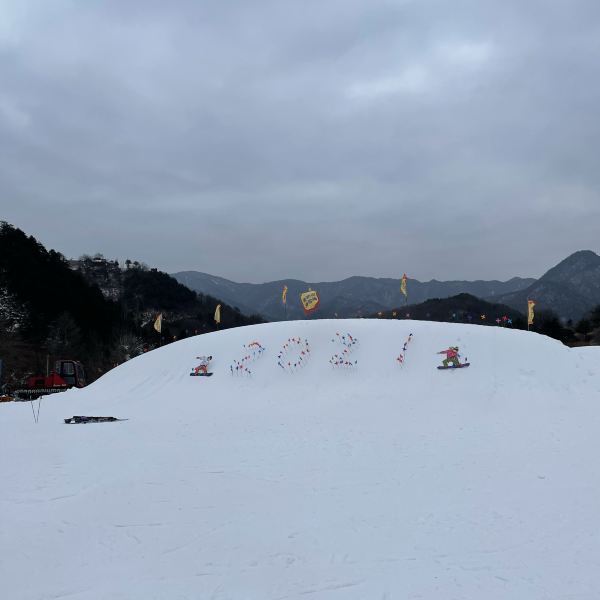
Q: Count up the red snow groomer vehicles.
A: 1